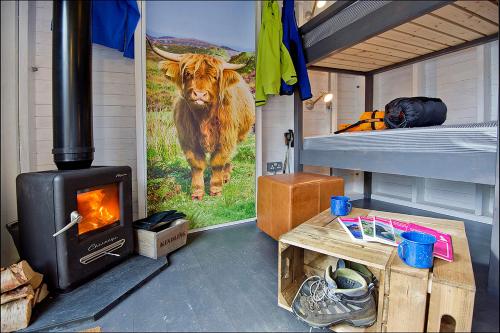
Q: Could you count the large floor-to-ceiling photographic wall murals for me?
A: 1